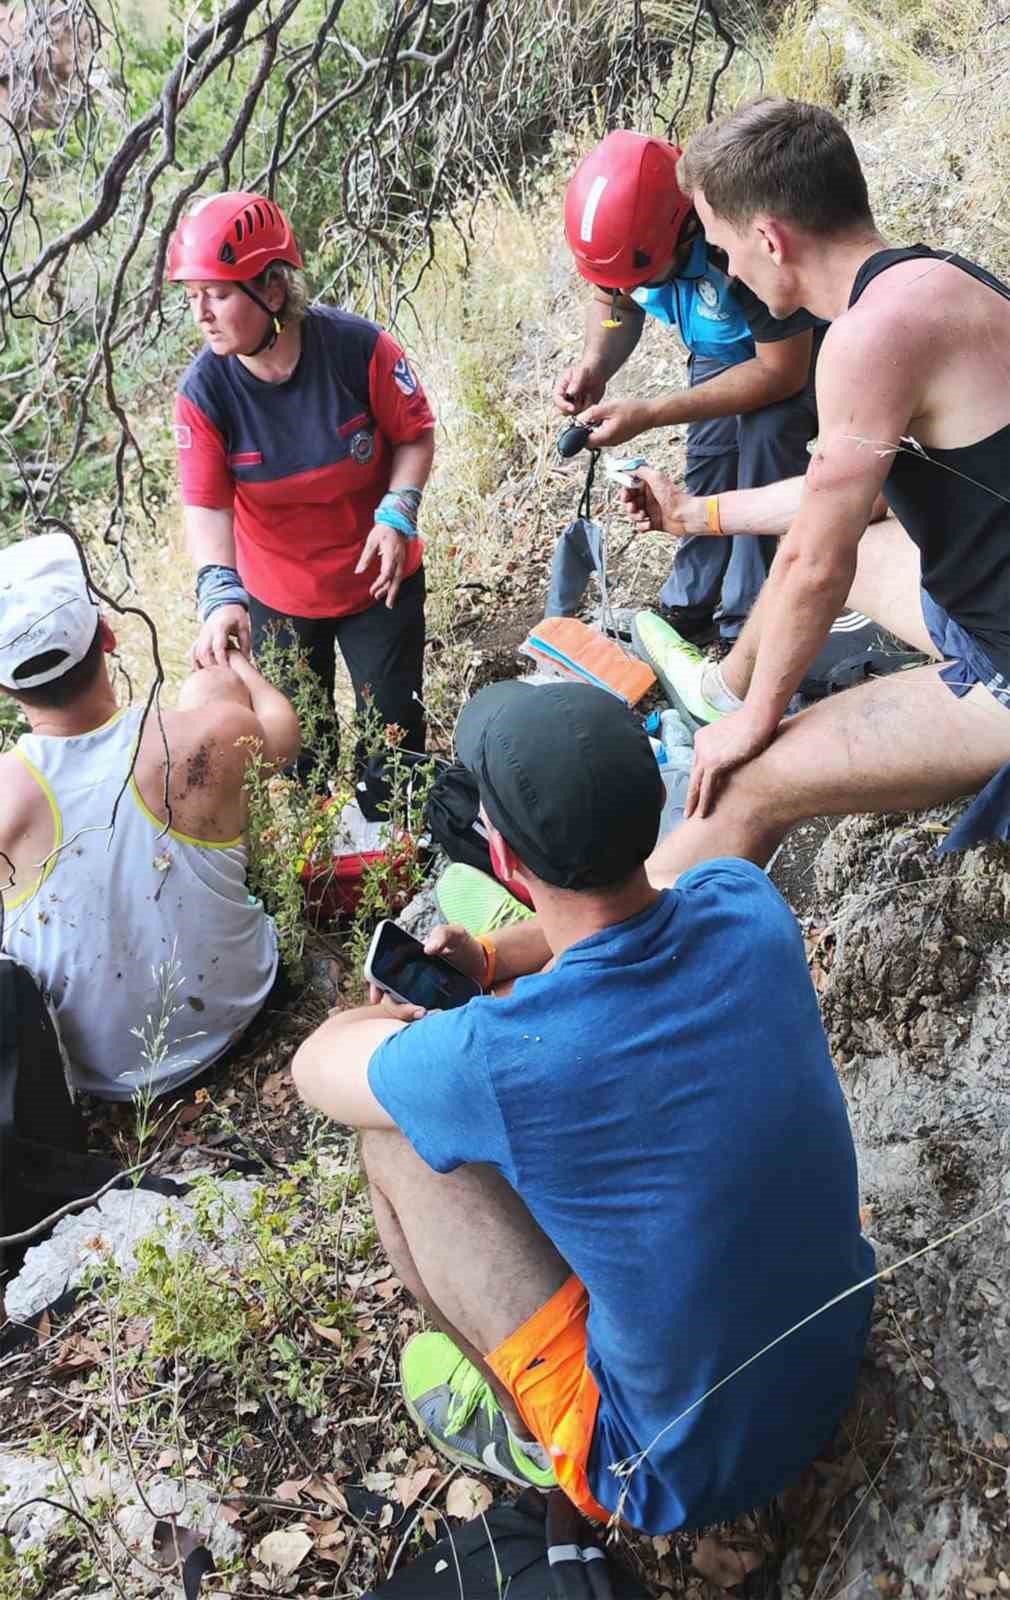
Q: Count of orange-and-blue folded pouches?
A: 1